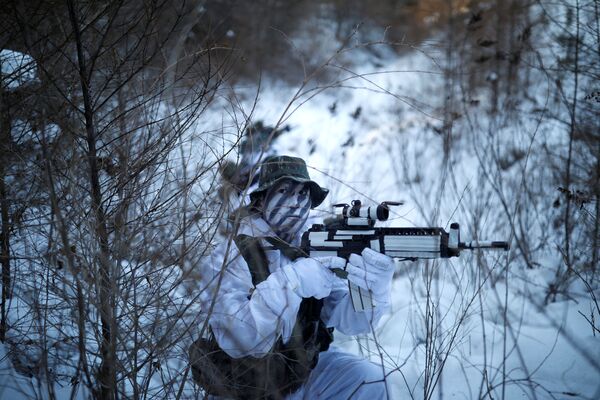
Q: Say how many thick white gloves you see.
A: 2